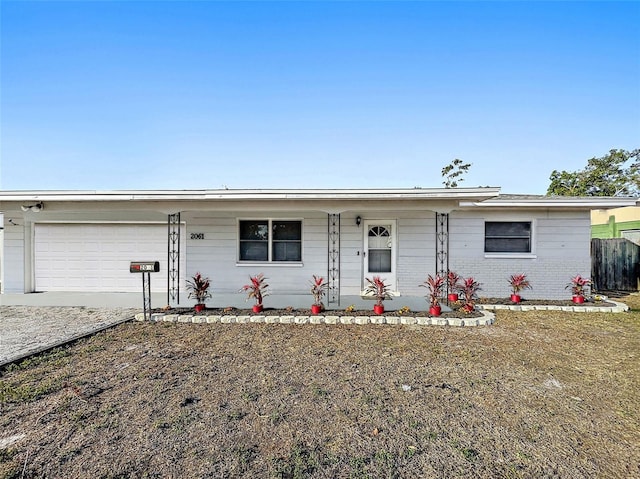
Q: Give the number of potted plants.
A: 9